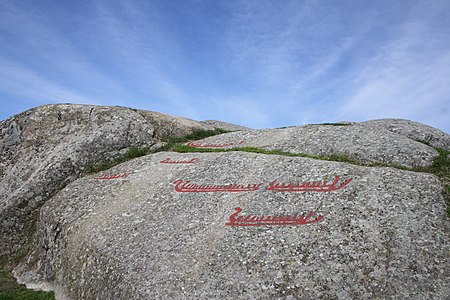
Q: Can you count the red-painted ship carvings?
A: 6